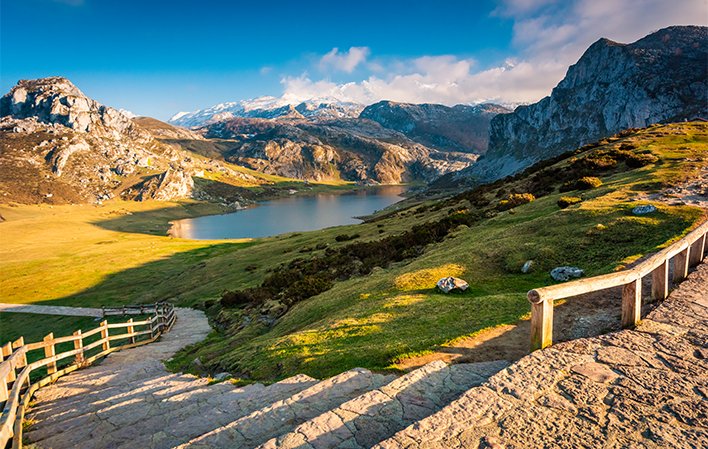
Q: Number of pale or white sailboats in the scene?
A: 0